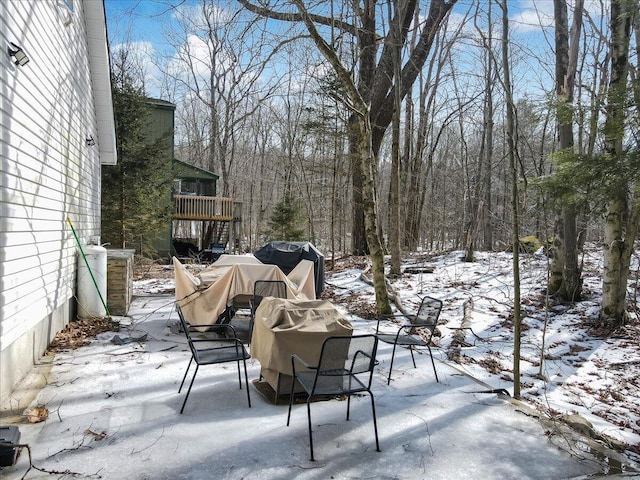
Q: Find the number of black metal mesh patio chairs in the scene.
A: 4